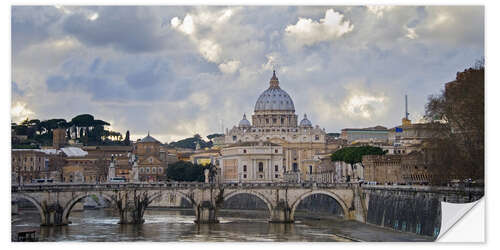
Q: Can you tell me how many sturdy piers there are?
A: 4